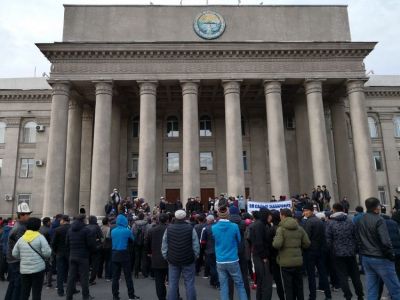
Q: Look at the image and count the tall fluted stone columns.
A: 8